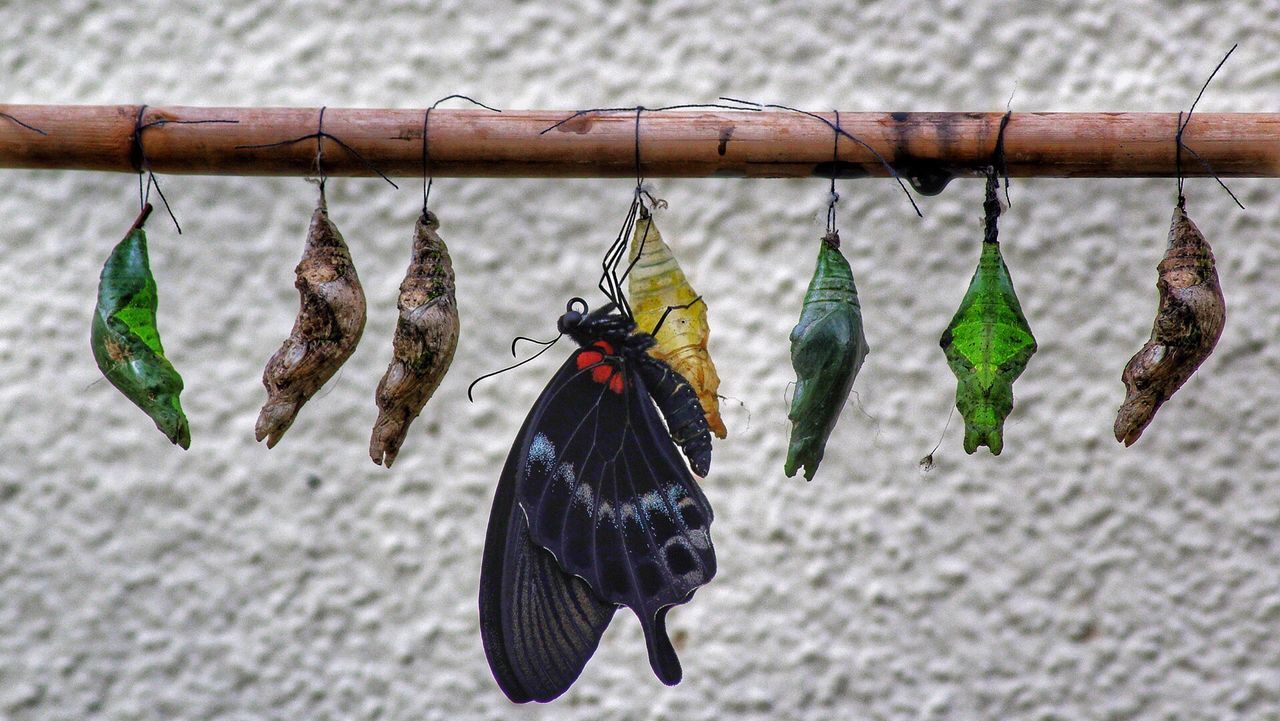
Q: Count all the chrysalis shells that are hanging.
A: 7